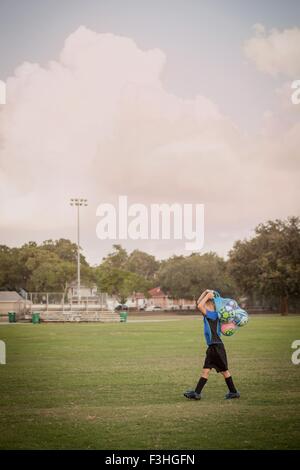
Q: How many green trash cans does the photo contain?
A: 3